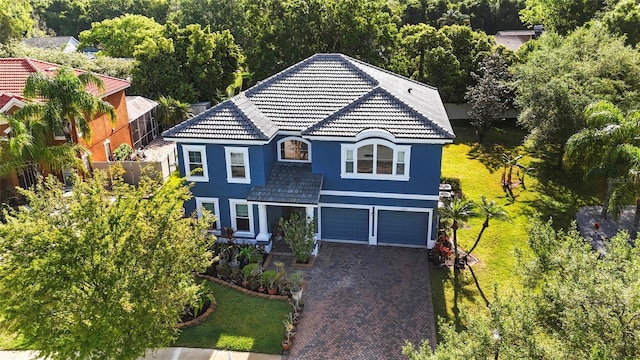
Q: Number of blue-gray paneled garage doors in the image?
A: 2